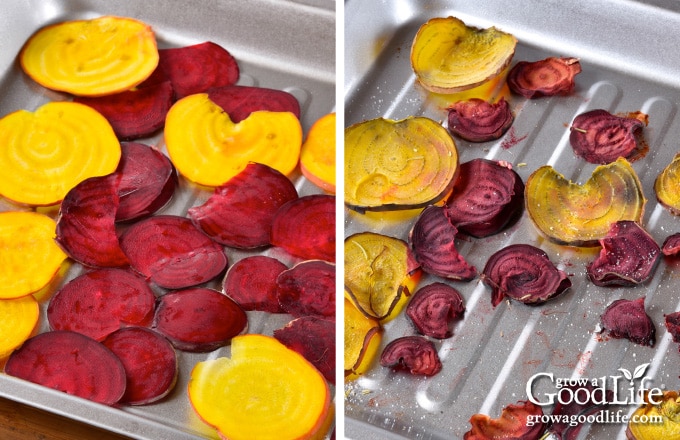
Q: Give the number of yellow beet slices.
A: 14